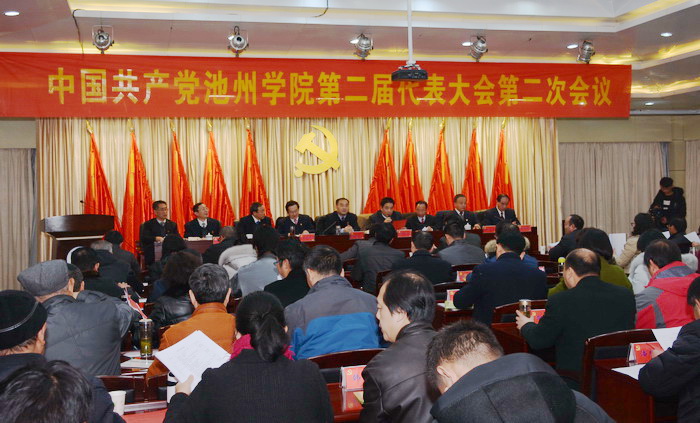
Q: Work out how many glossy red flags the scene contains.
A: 10